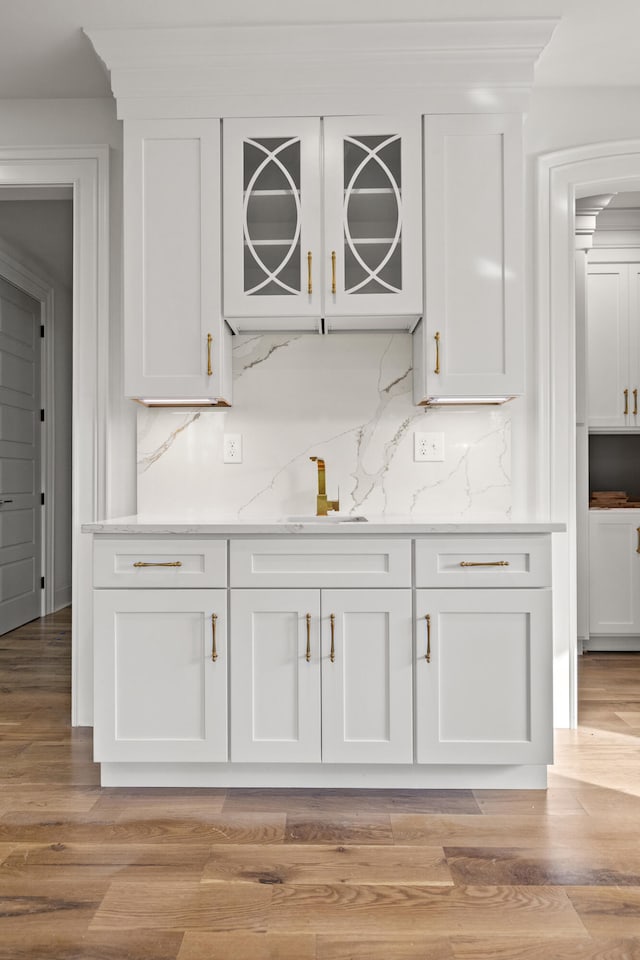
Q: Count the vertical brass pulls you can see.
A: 11